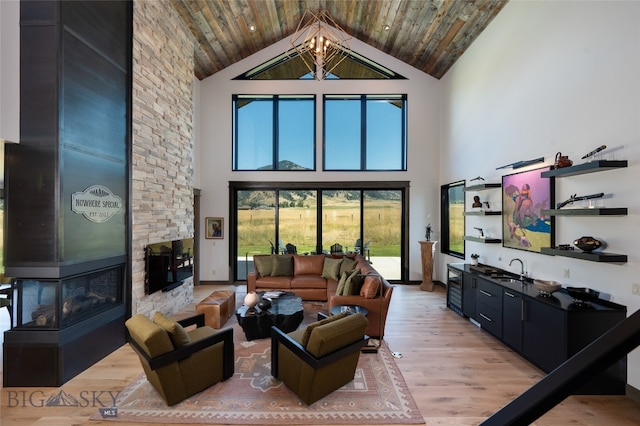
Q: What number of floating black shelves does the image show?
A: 6